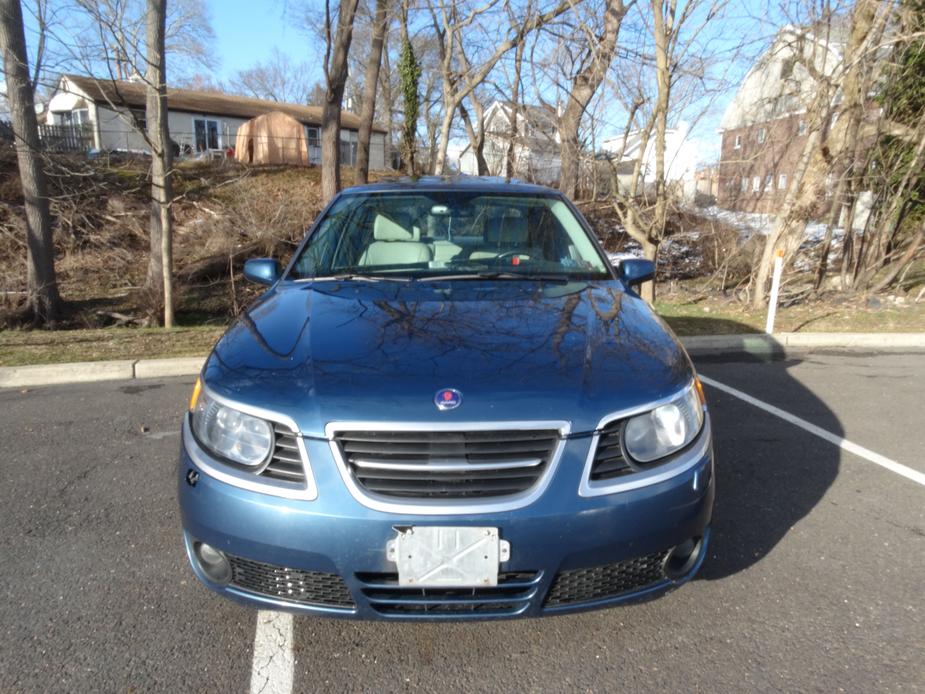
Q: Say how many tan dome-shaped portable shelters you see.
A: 1